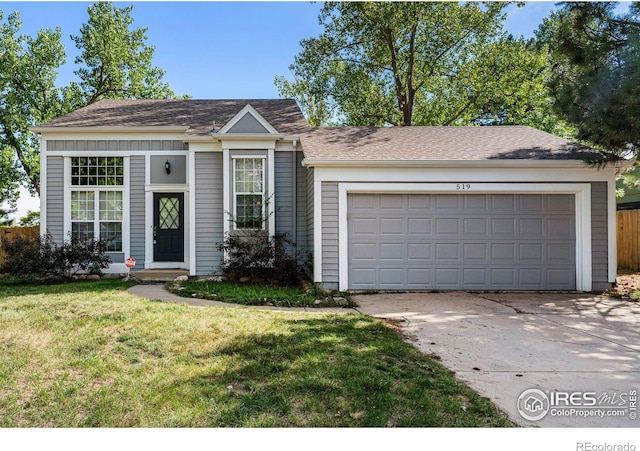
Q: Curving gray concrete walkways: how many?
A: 1